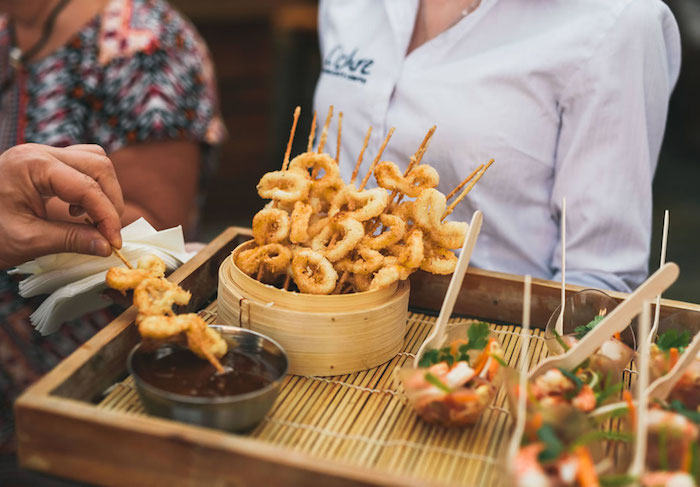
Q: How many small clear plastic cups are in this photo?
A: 7